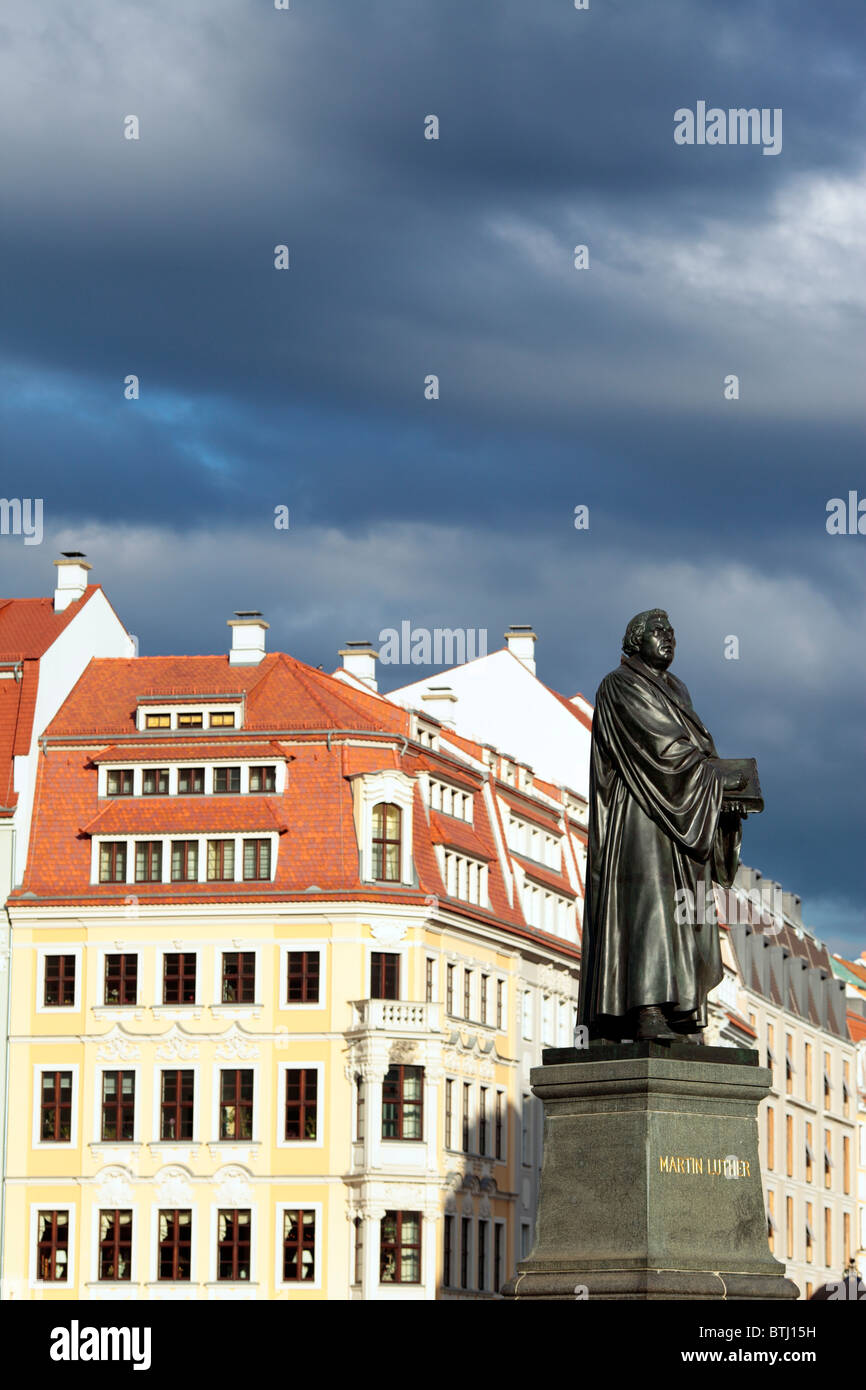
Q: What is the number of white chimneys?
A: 5